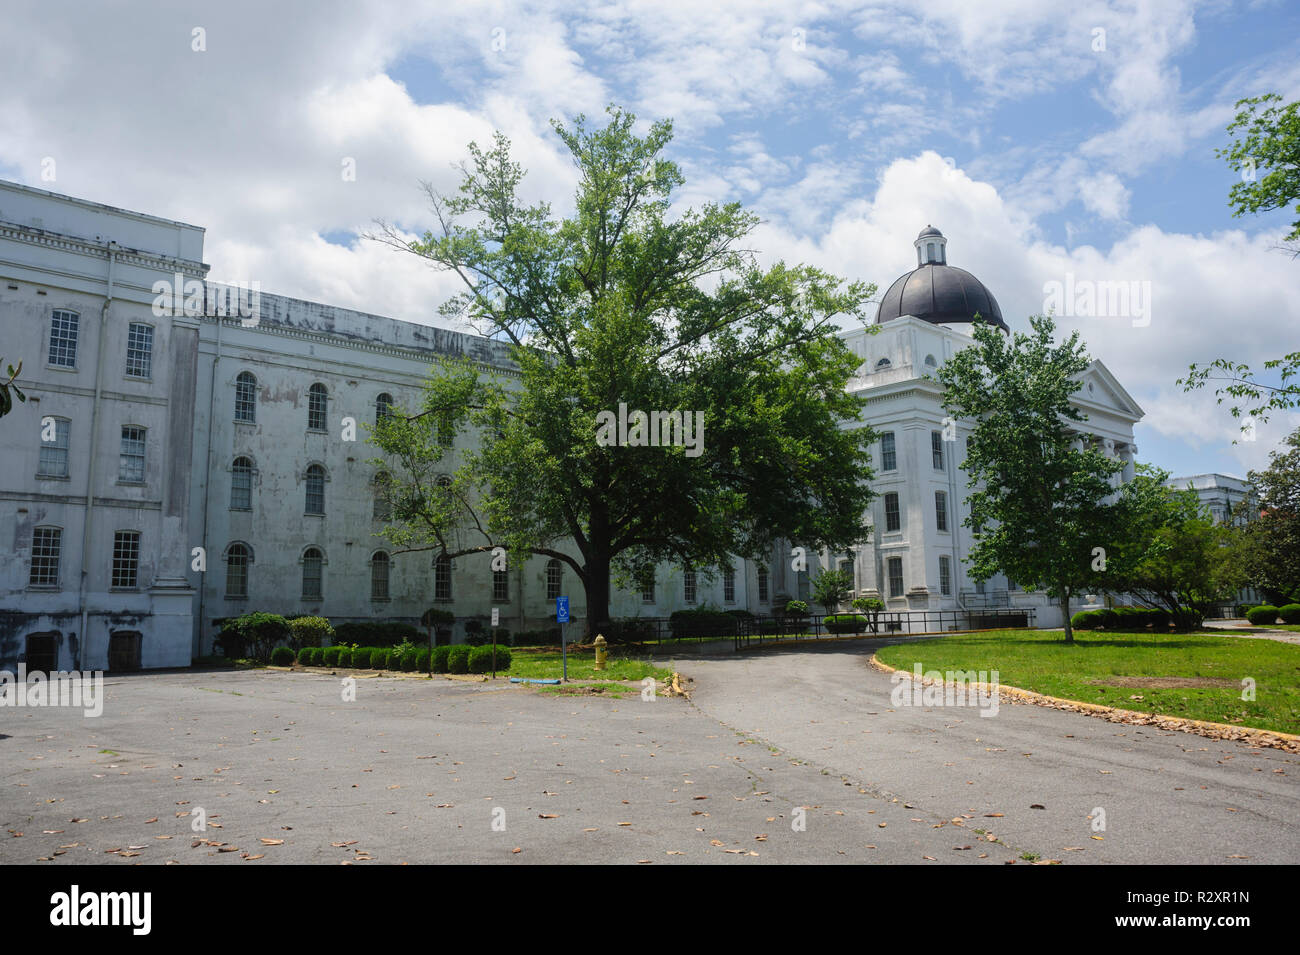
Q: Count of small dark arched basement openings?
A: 2